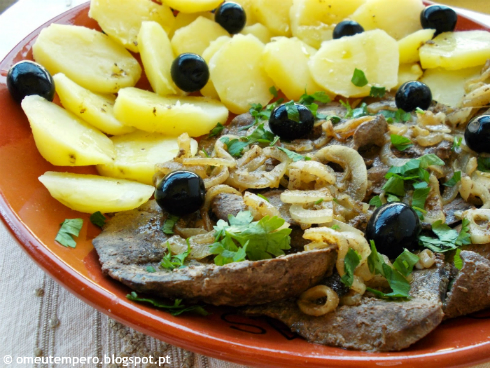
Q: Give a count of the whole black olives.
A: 10